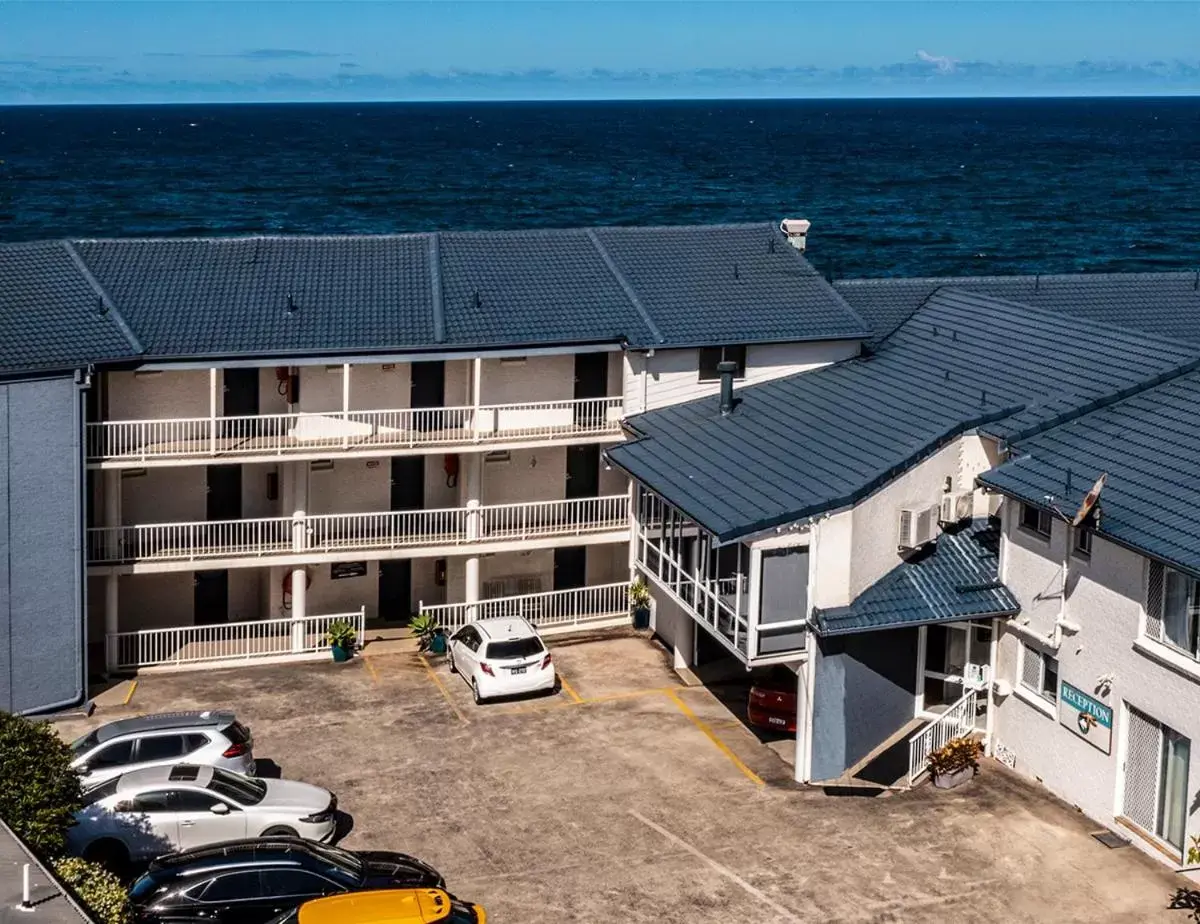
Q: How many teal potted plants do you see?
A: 3